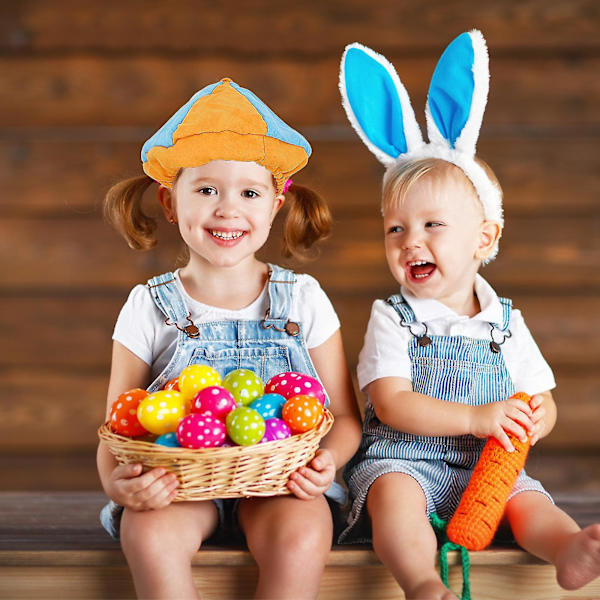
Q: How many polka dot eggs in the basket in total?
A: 13